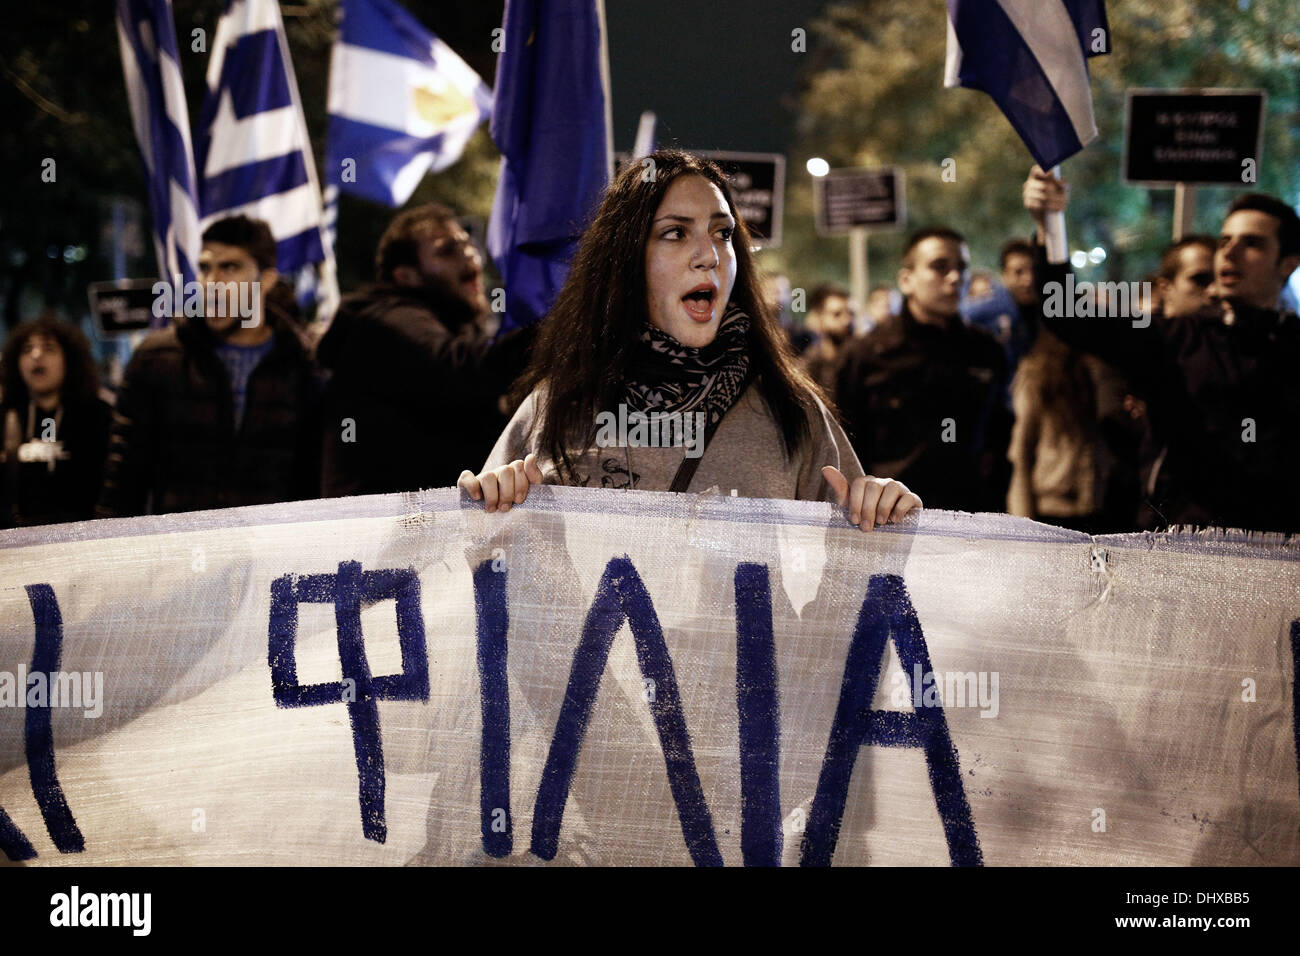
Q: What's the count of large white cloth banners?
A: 1